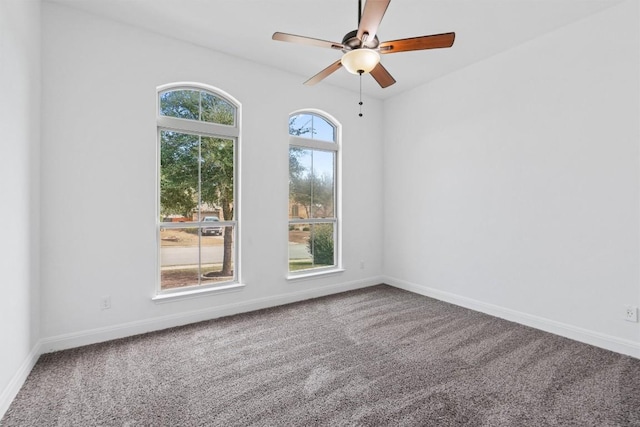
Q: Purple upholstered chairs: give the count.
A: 0